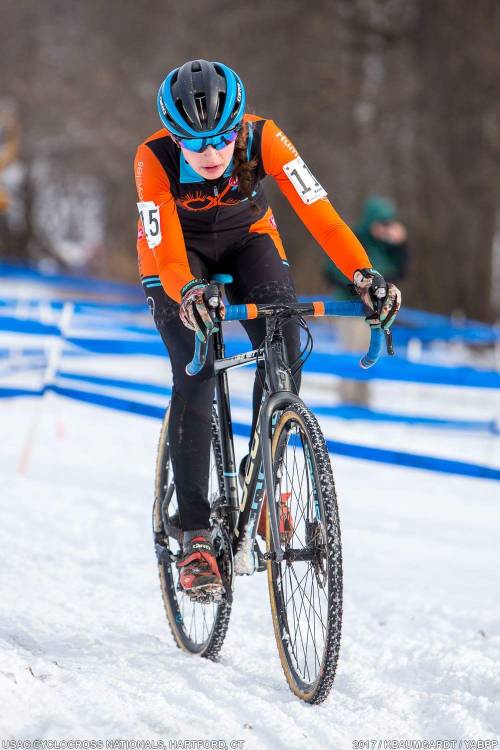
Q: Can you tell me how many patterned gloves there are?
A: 2